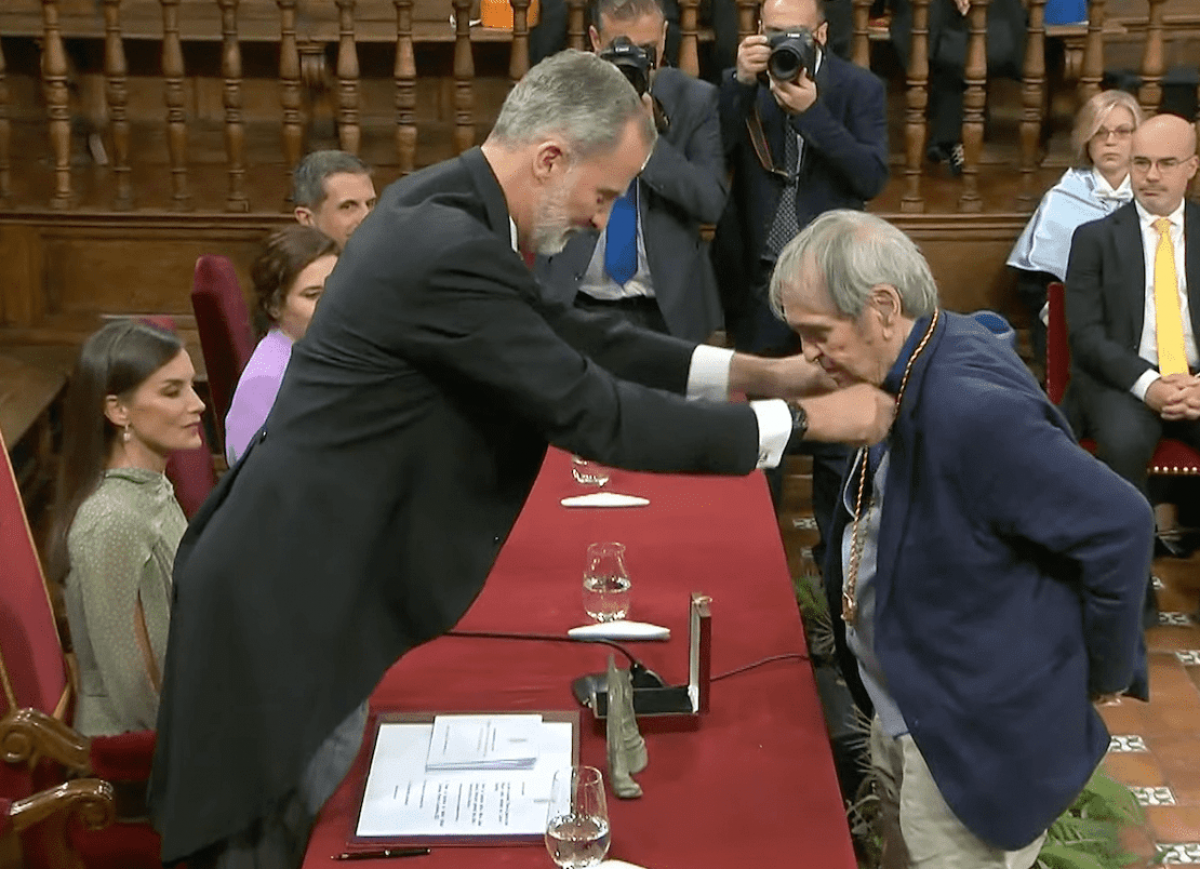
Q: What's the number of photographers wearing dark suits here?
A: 2